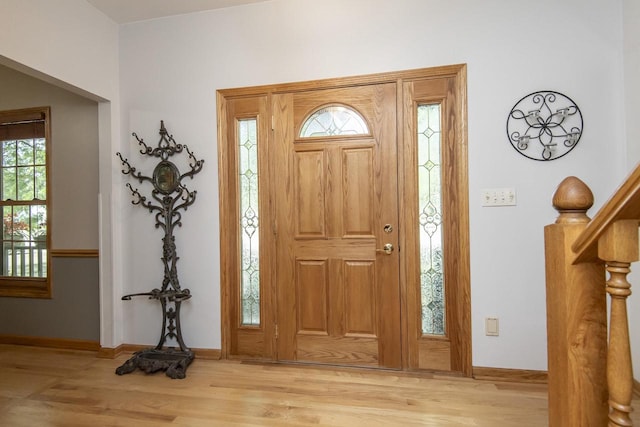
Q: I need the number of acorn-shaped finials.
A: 1